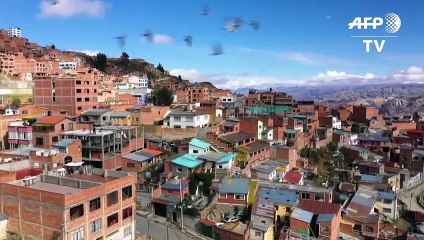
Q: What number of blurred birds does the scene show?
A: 8